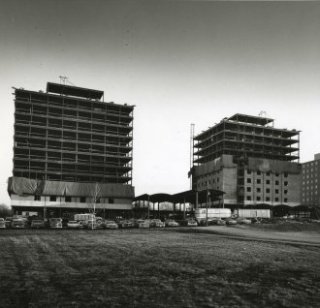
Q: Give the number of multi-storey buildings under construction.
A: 2